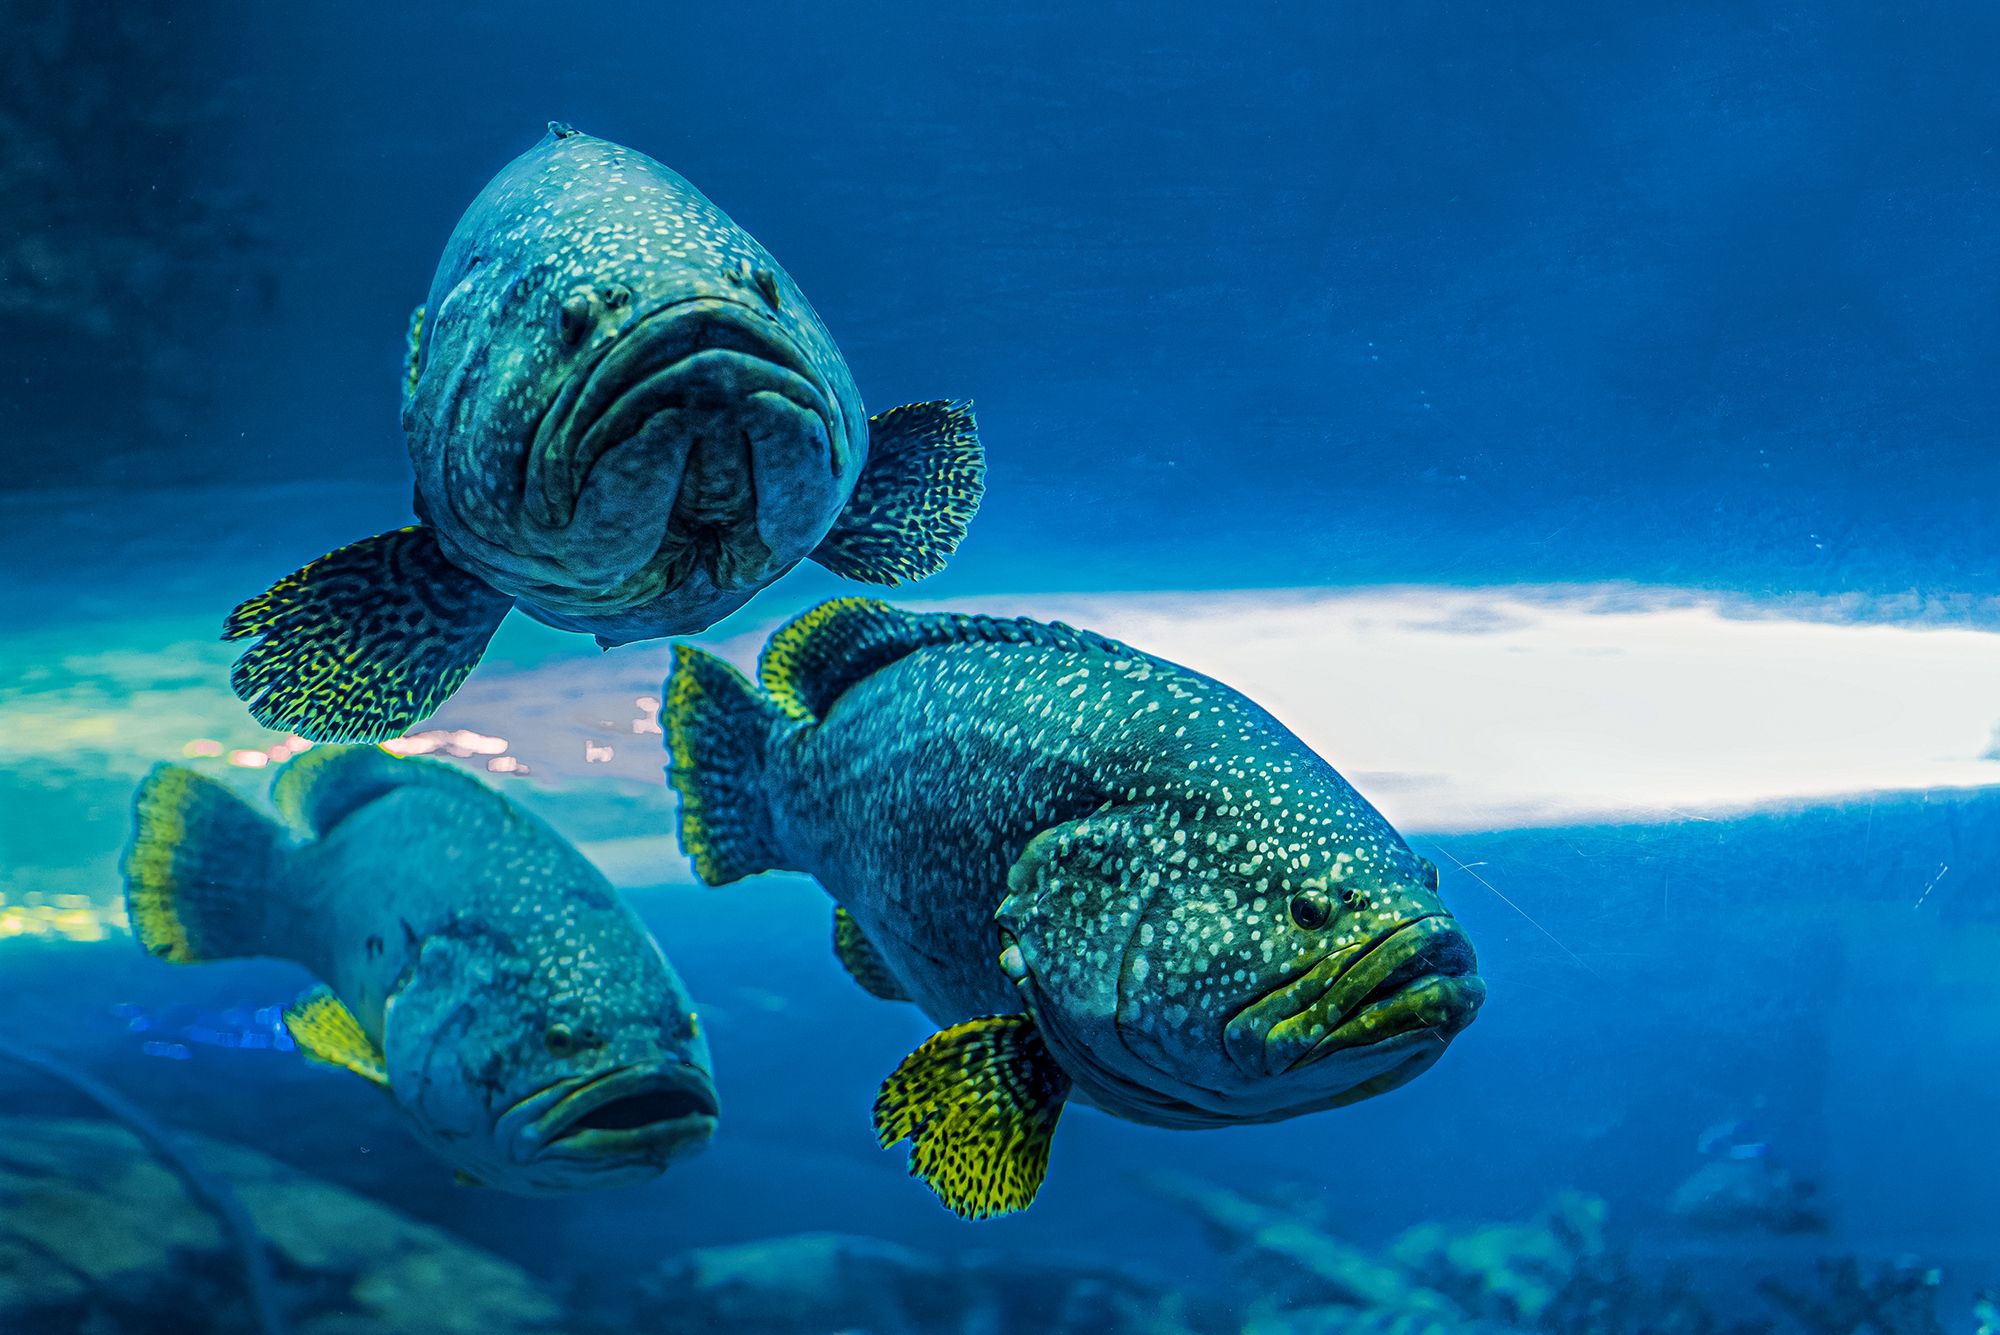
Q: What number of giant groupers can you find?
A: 3